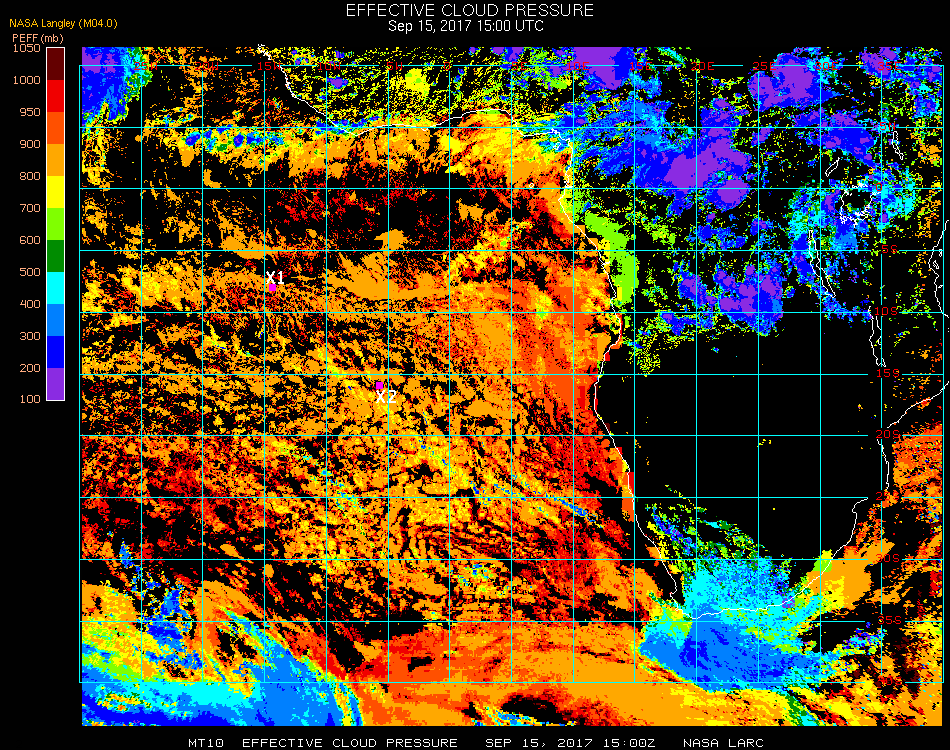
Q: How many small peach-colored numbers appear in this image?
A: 12